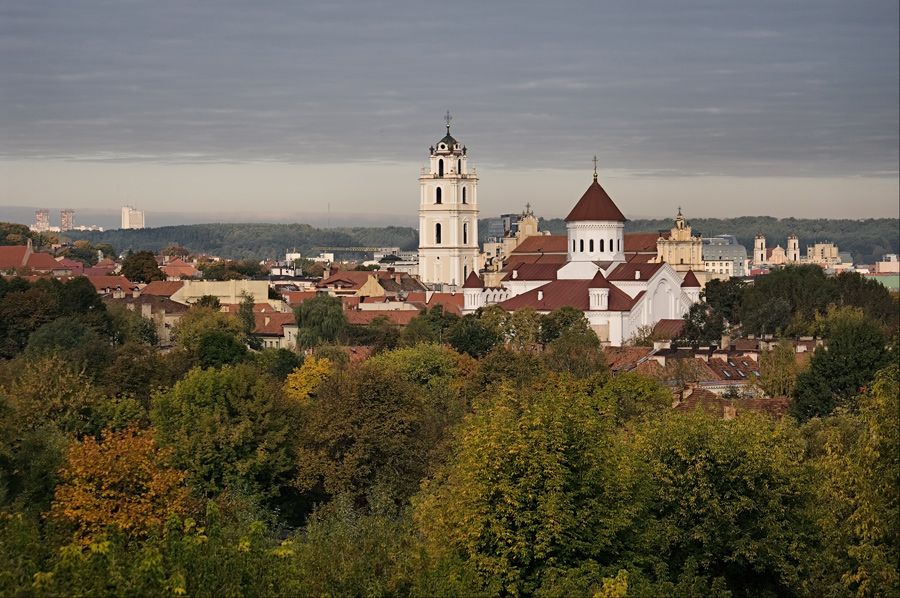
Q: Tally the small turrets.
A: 3